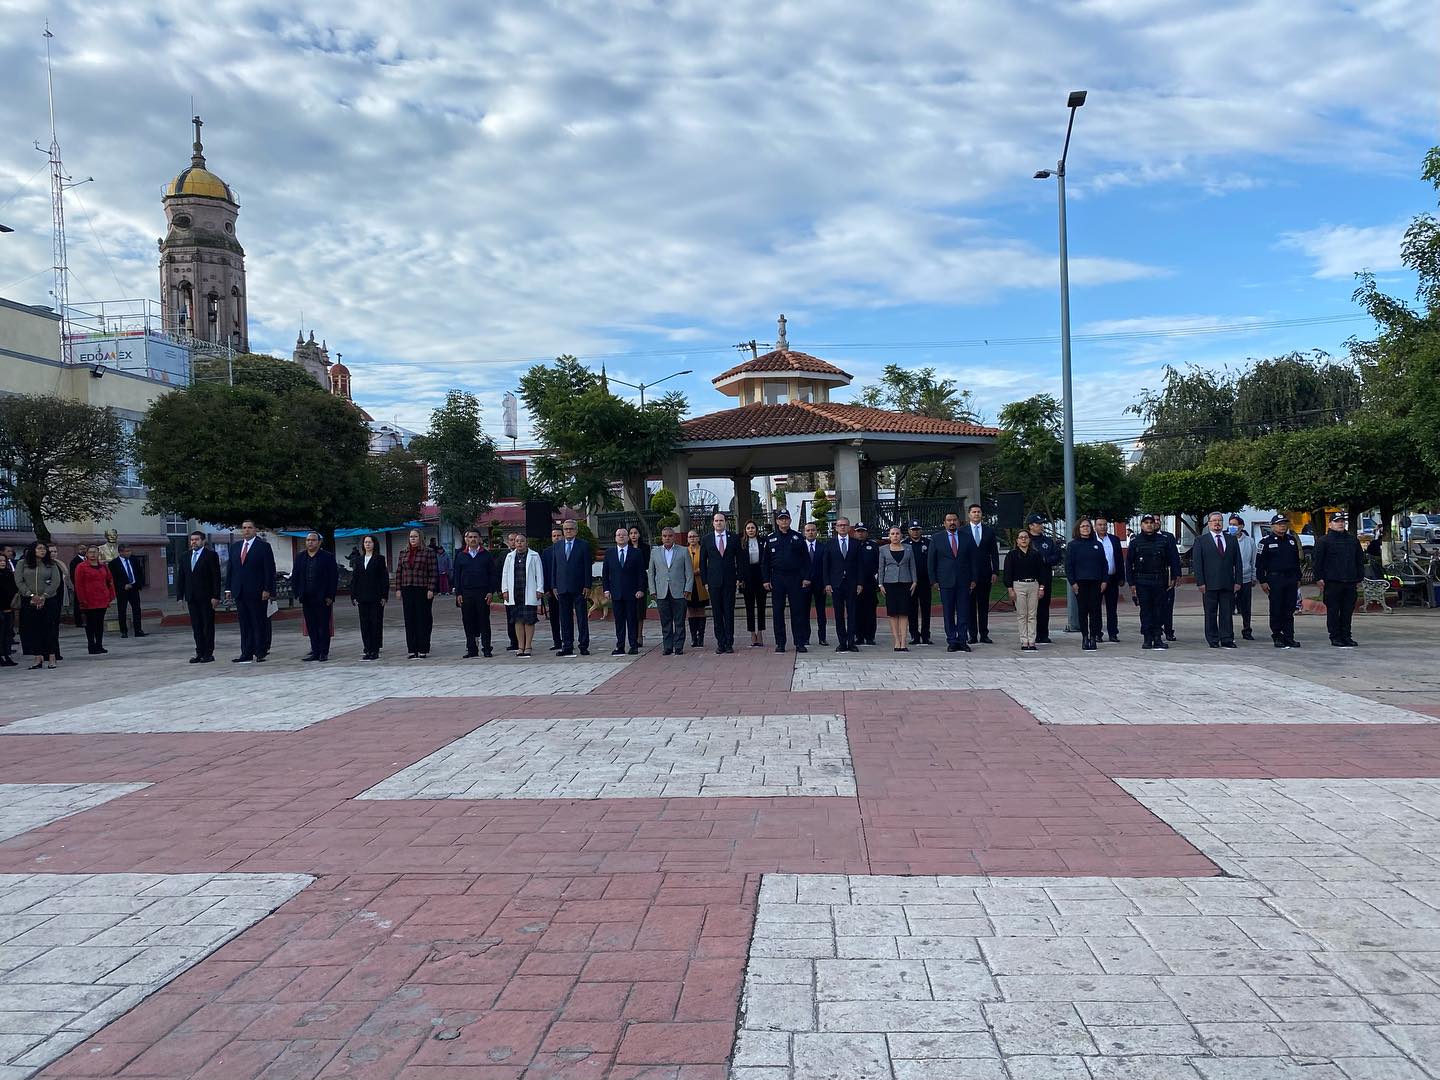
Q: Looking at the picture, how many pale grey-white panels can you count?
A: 6